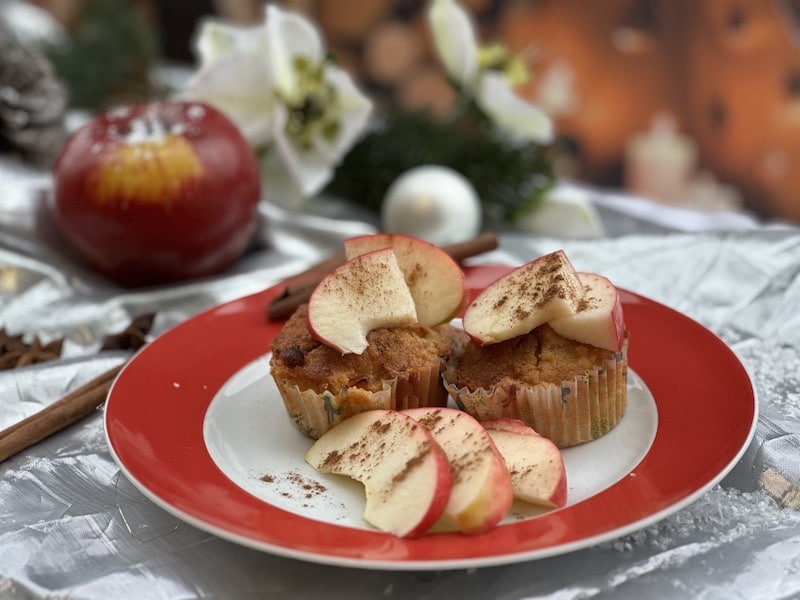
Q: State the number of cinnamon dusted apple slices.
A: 7